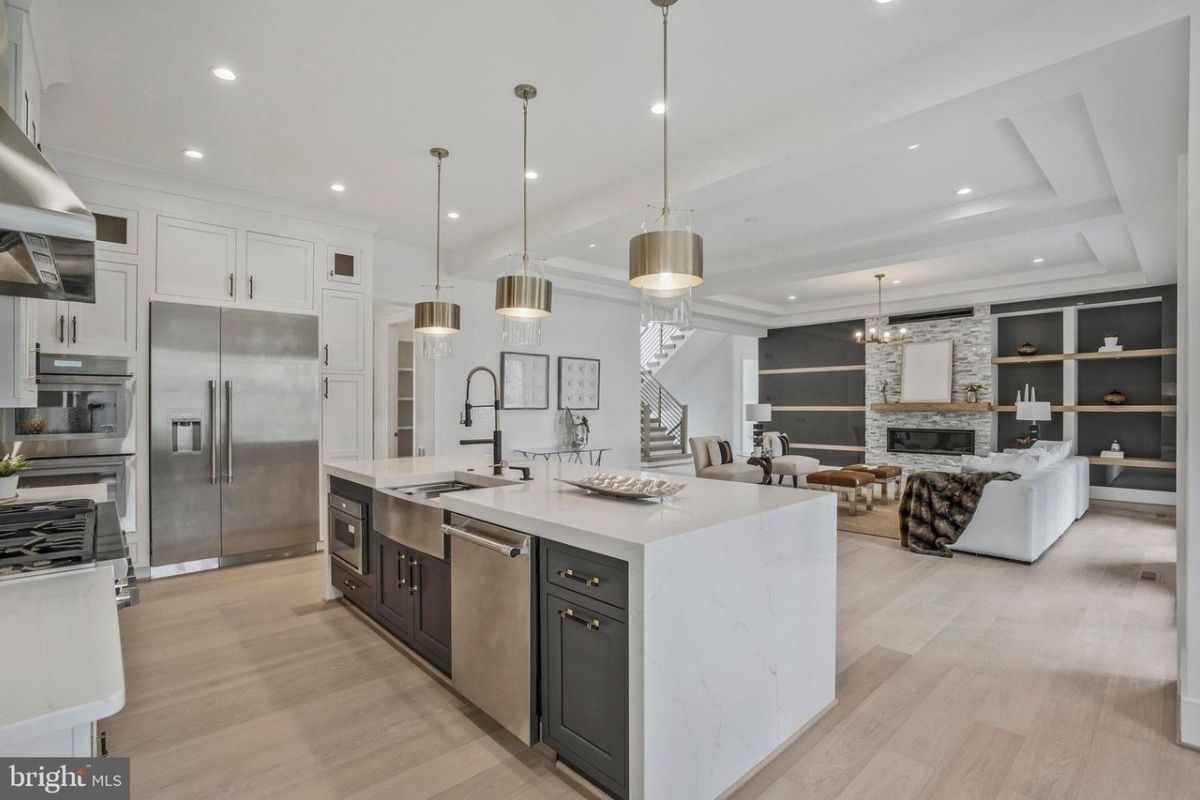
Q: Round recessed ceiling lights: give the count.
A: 13